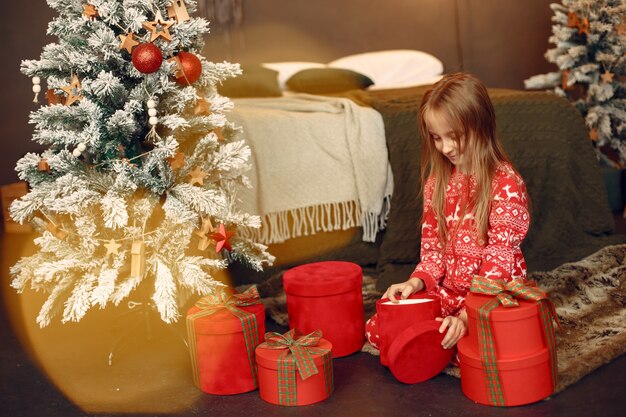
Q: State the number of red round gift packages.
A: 6